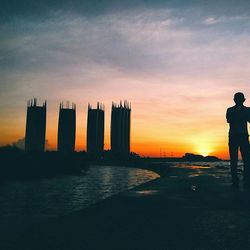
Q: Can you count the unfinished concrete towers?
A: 4